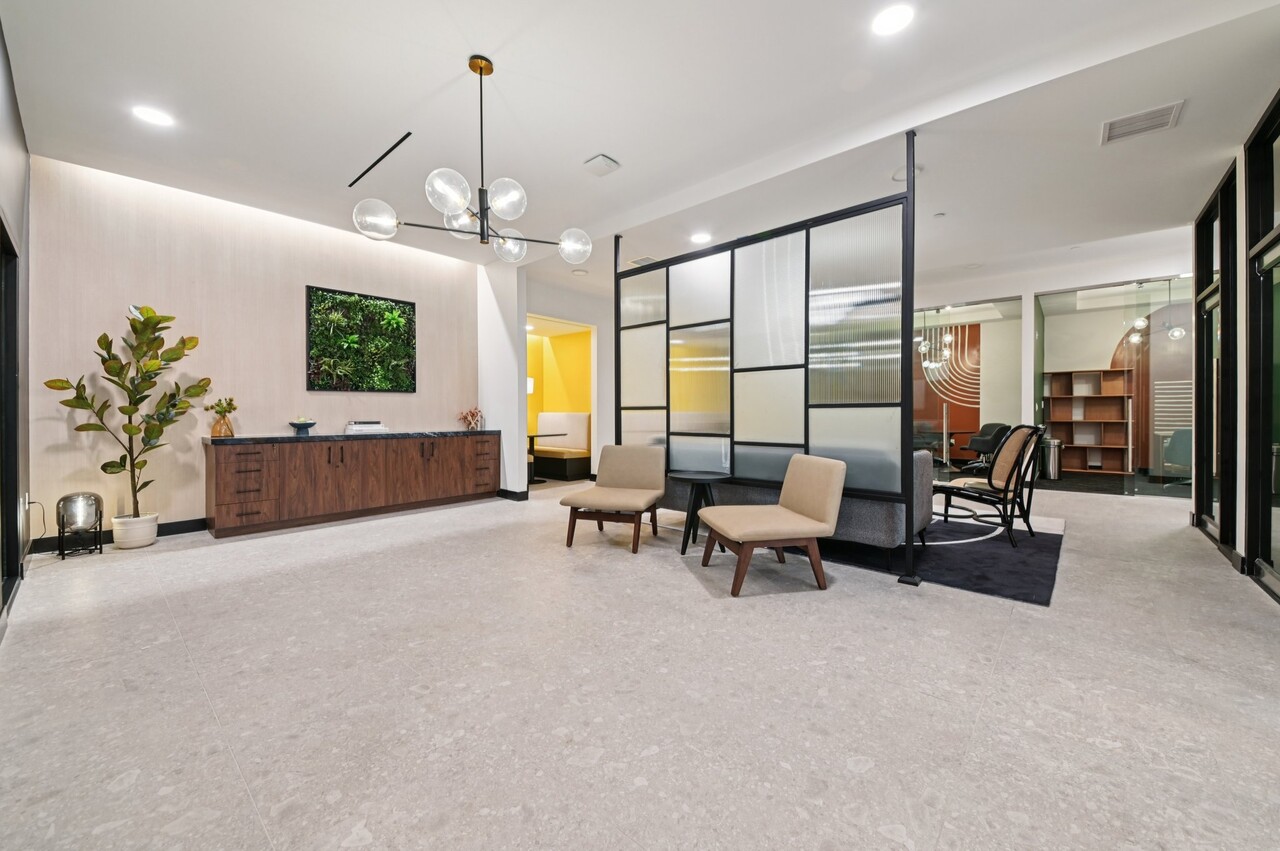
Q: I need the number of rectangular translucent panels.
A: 11